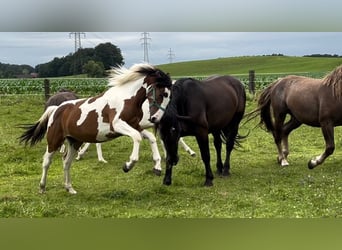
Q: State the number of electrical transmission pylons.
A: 3